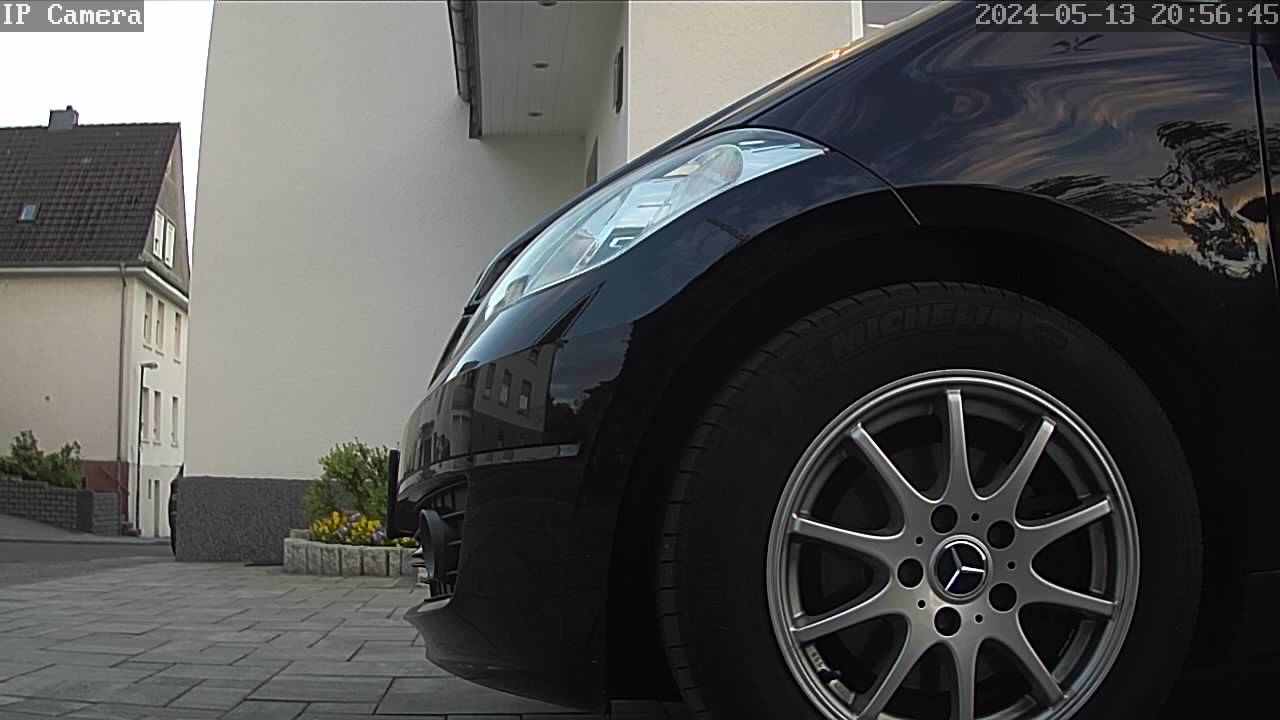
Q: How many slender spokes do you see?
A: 10